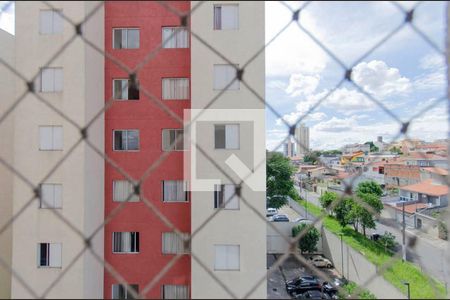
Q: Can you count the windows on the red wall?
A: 12